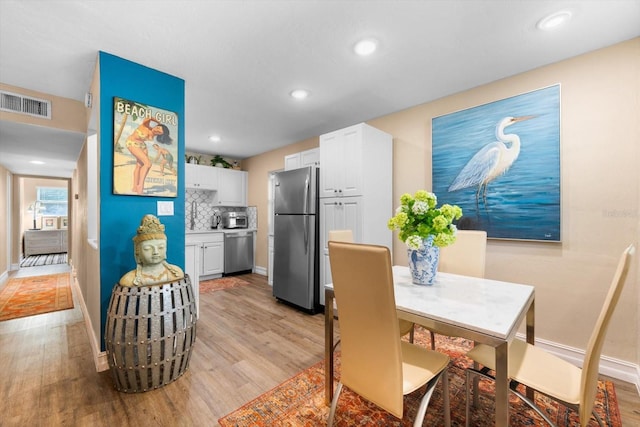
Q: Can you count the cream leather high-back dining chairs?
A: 4